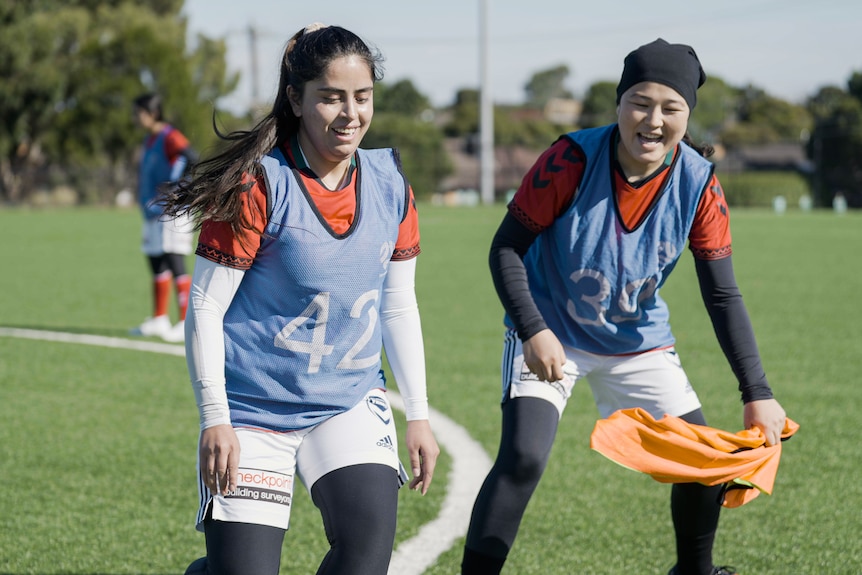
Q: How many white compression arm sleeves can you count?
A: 2